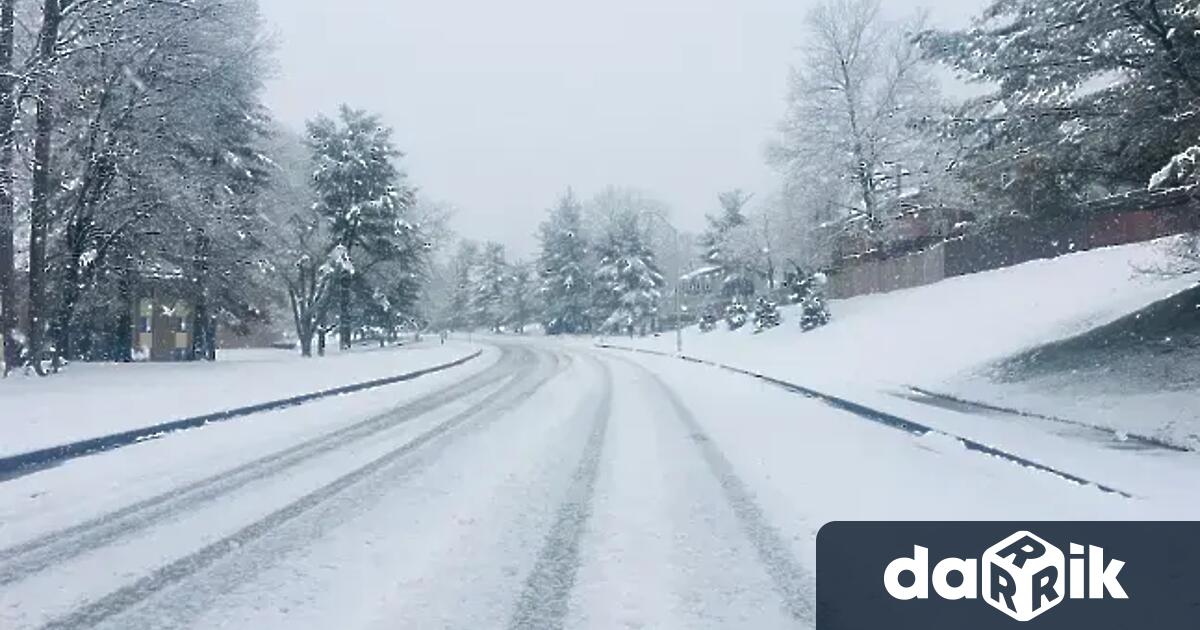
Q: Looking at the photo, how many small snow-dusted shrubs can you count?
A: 4